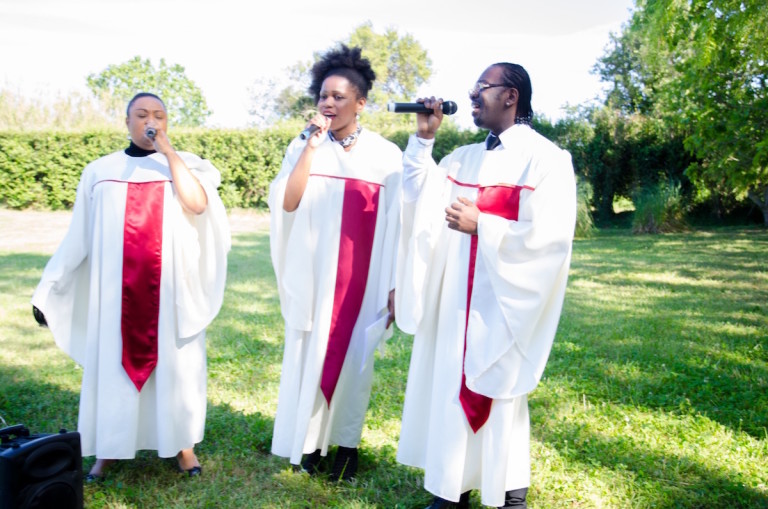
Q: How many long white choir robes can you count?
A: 3